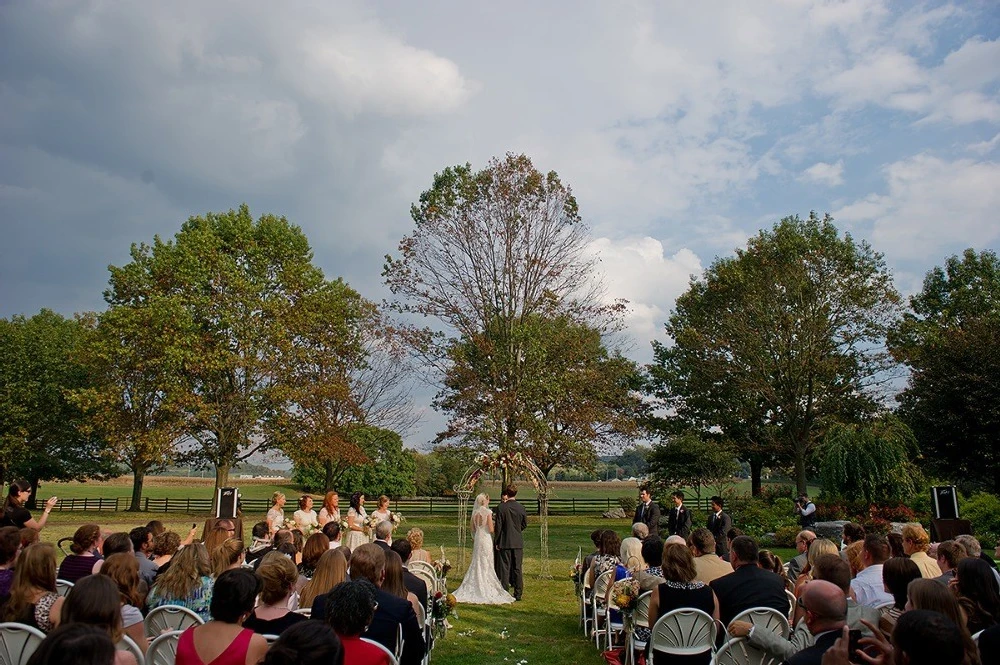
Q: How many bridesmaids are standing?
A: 5